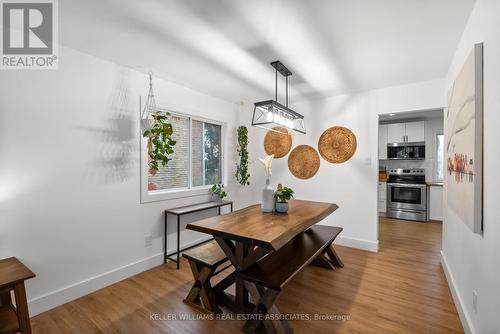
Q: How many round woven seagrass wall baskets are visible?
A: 3